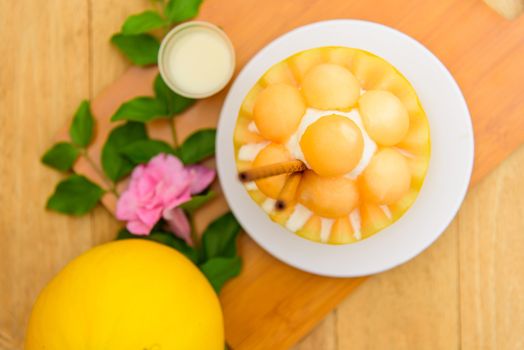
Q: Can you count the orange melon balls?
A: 7